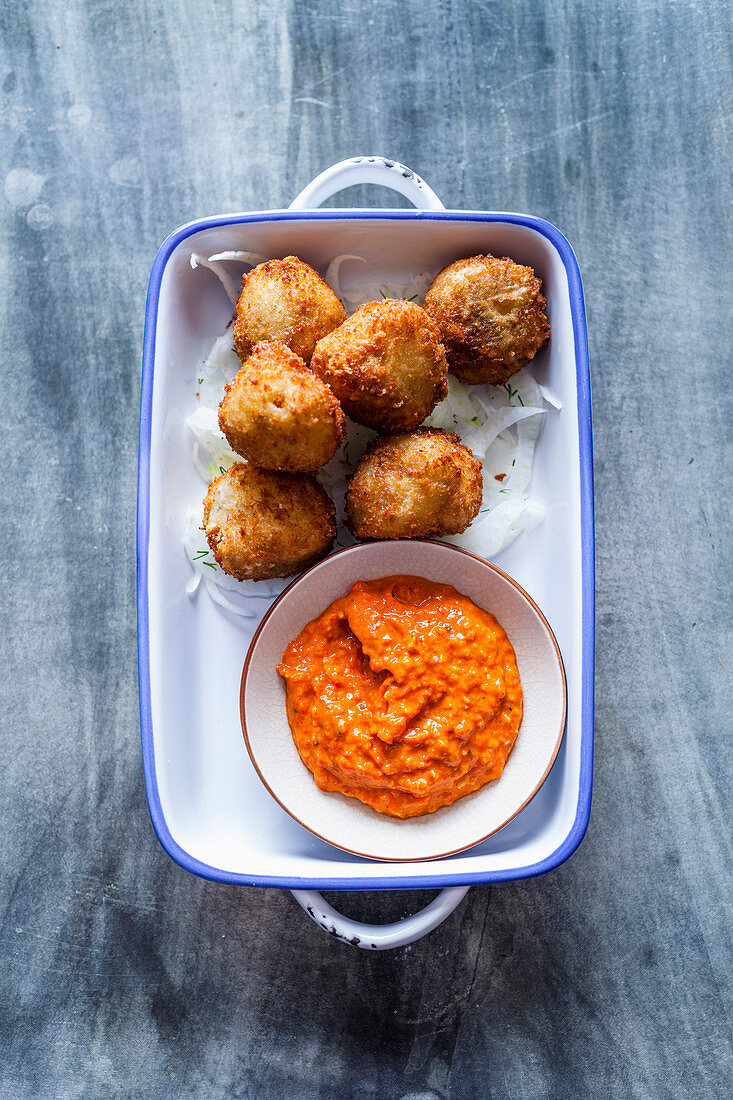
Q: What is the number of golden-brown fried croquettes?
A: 6